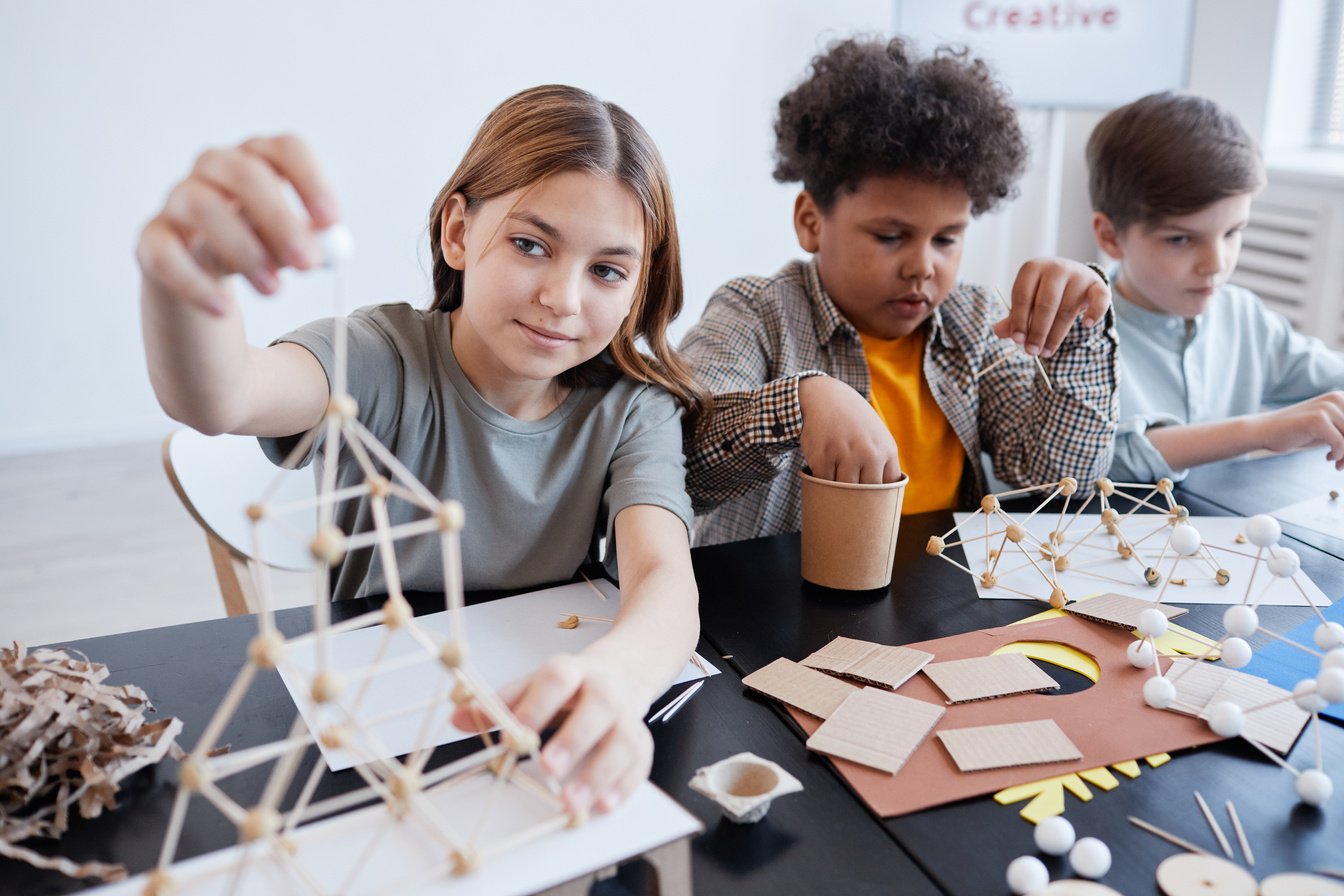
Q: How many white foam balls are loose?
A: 3